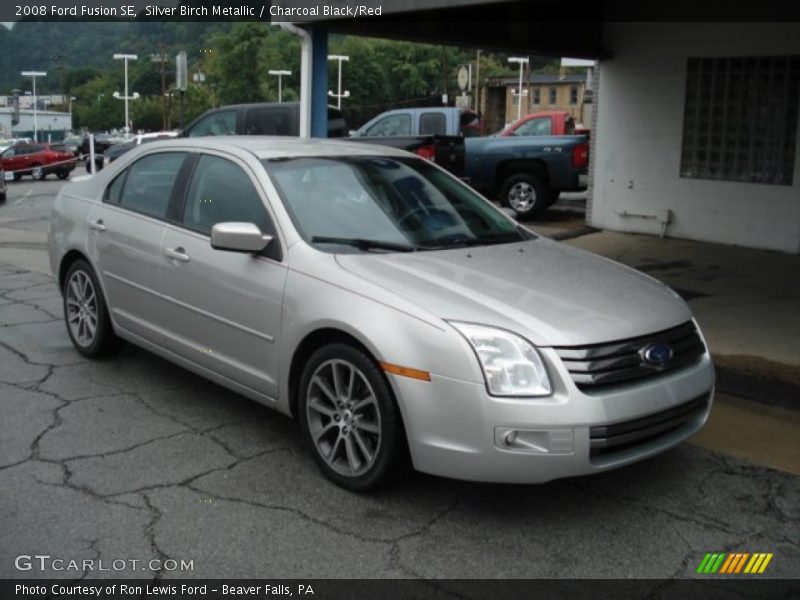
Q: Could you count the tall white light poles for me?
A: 5